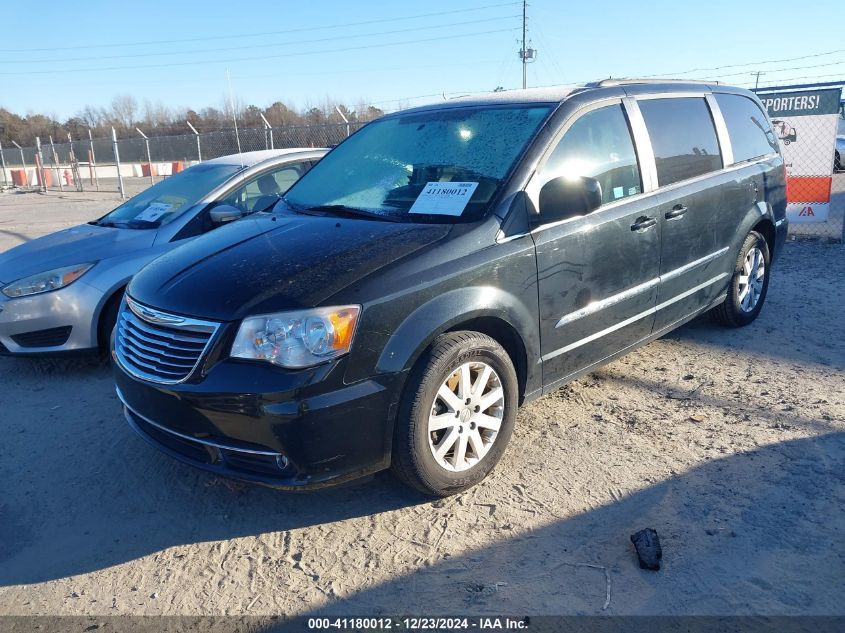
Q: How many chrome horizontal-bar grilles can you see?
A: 1